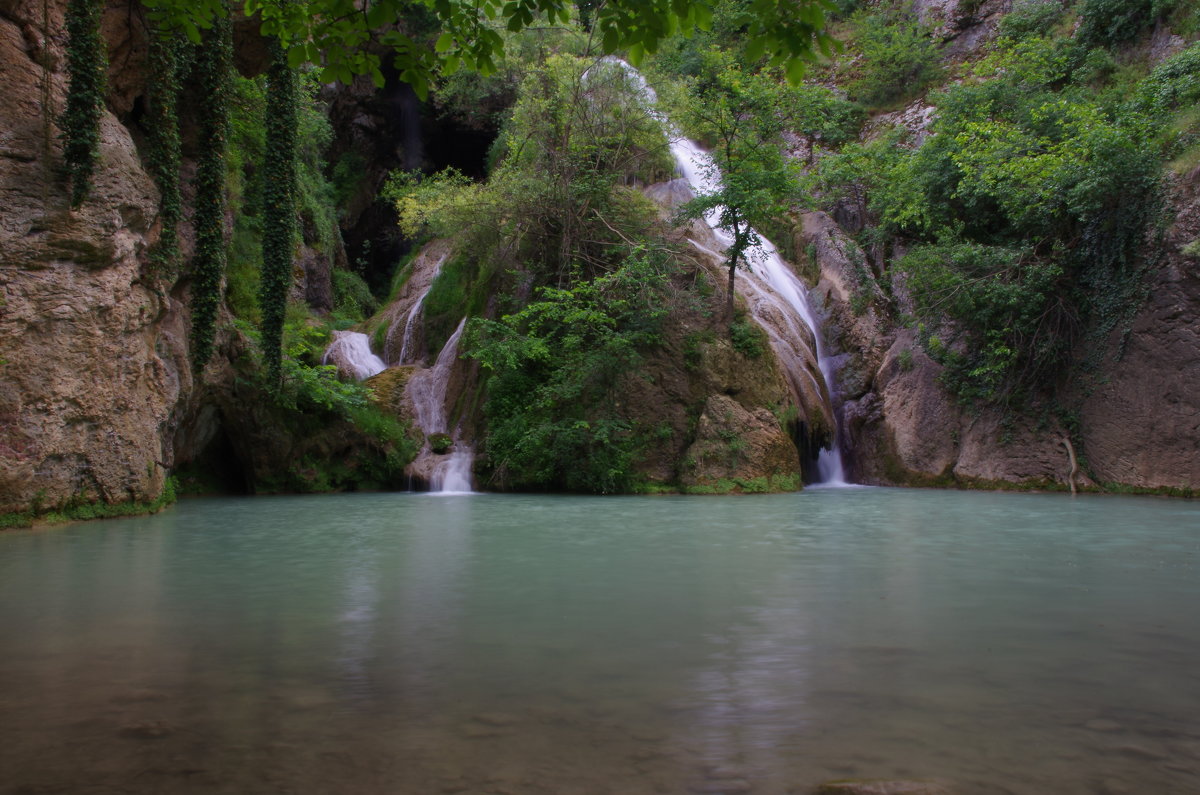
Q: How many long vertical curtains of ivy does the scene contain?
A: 4